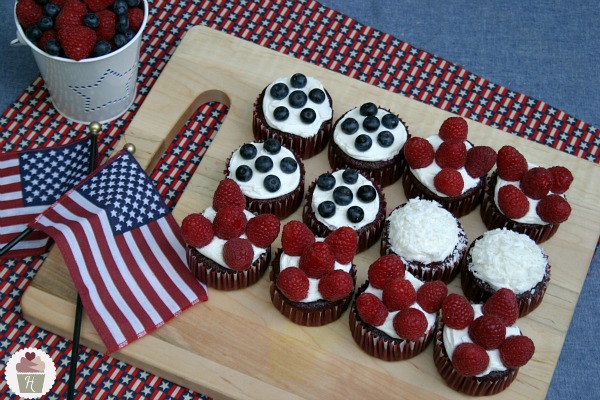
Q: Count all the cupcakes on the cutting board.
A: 12